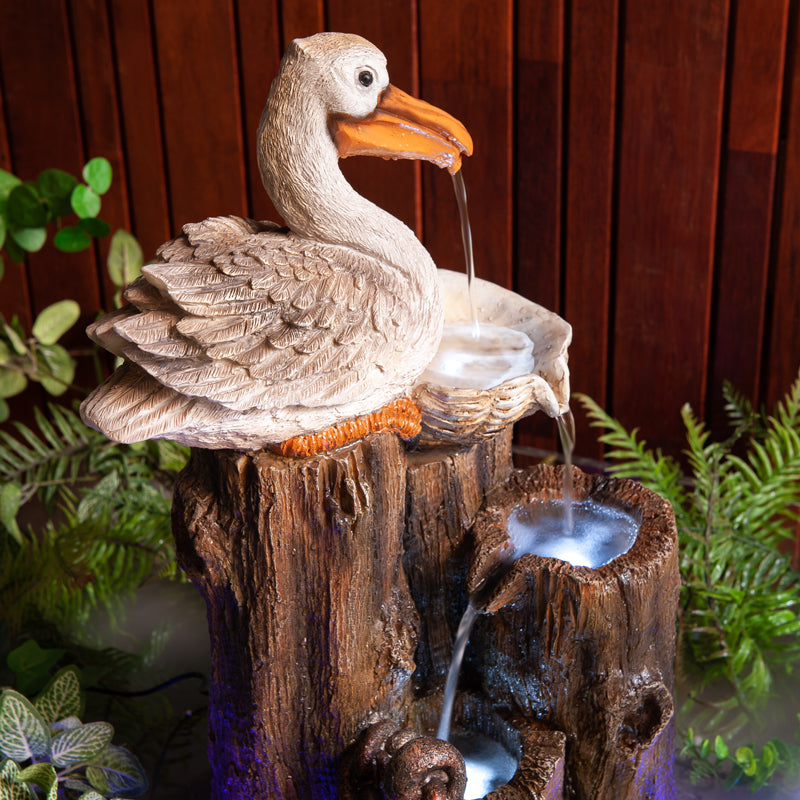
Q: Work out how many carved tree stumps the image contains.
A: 4